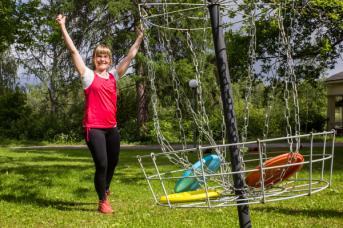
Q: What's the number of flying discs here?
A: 3